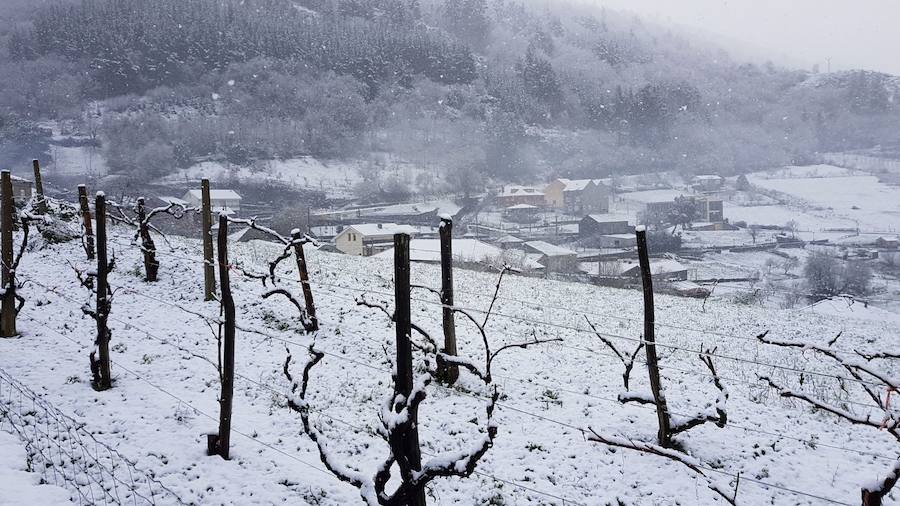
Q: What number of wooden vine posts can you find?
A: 11